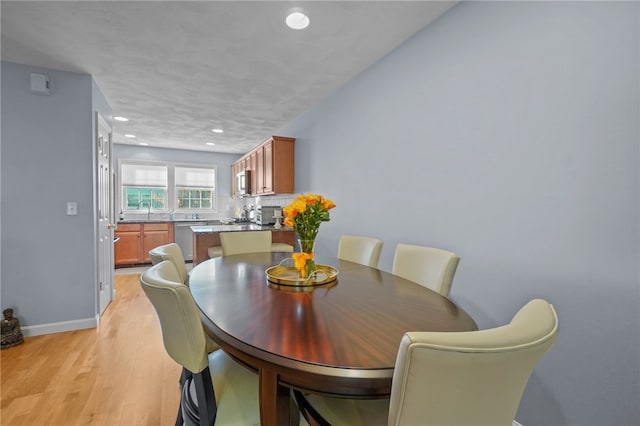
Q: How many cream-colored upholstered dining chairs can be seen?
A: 6